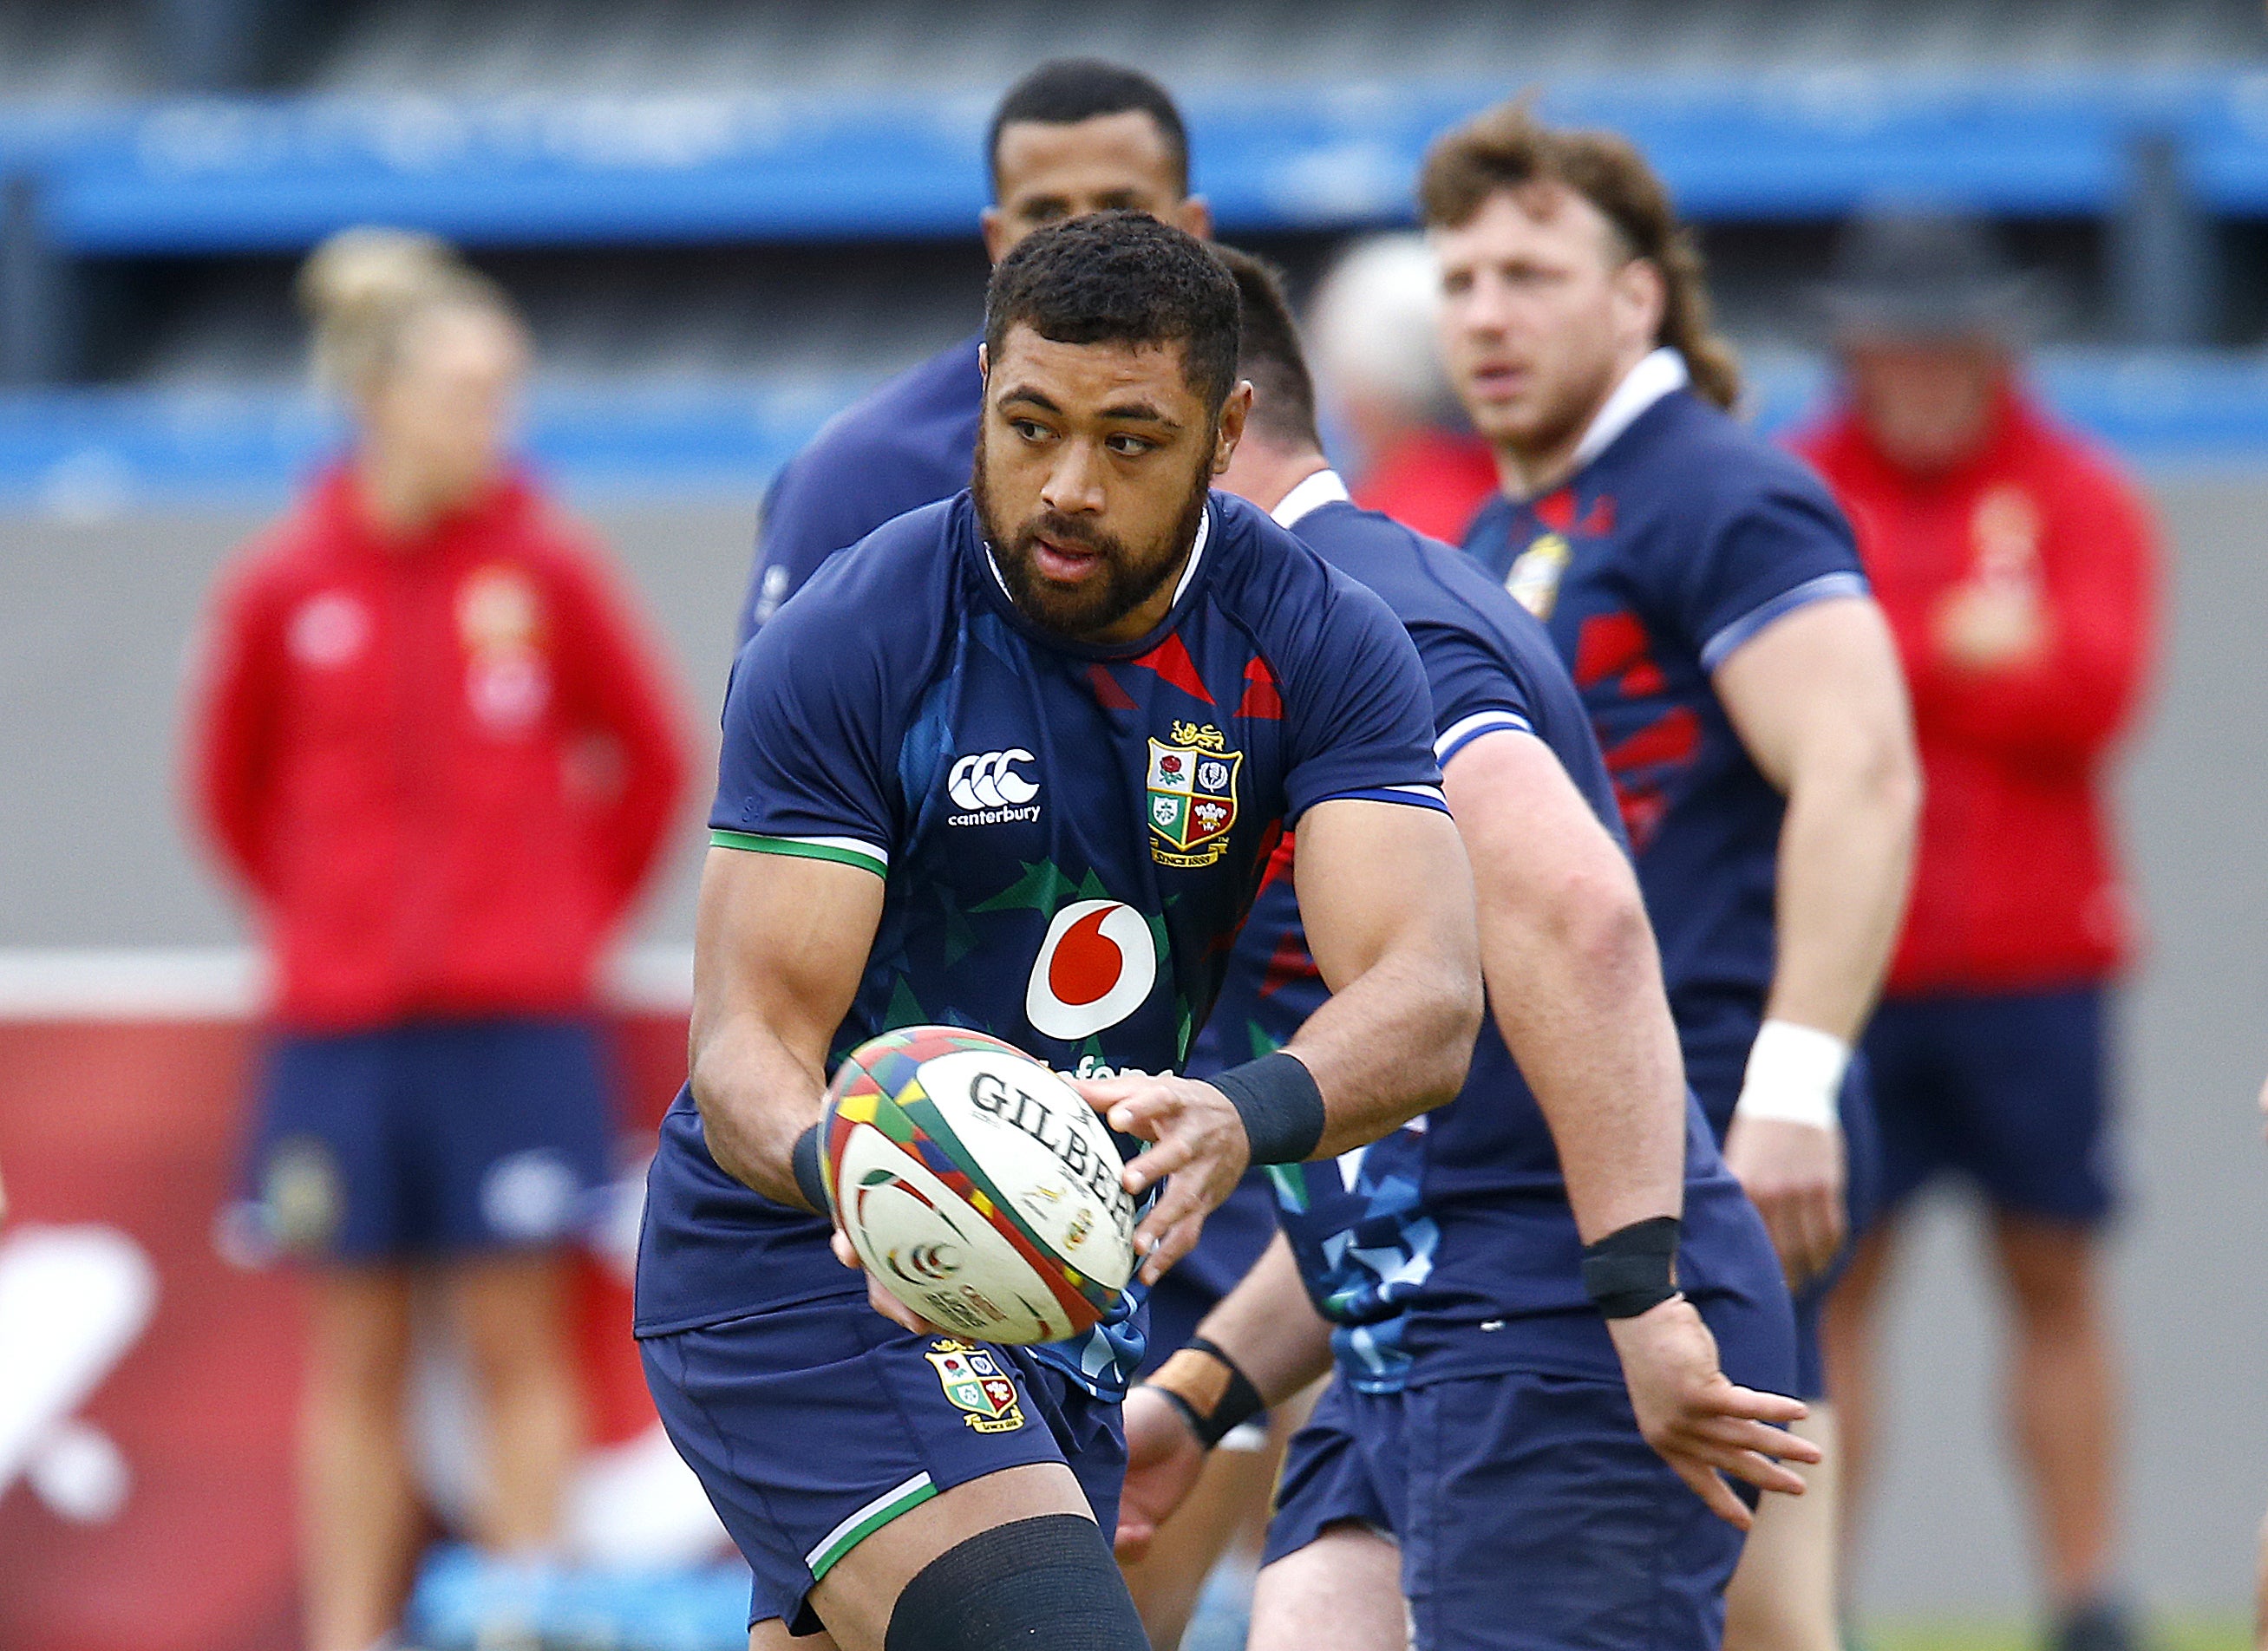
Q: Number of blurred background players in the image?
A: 3